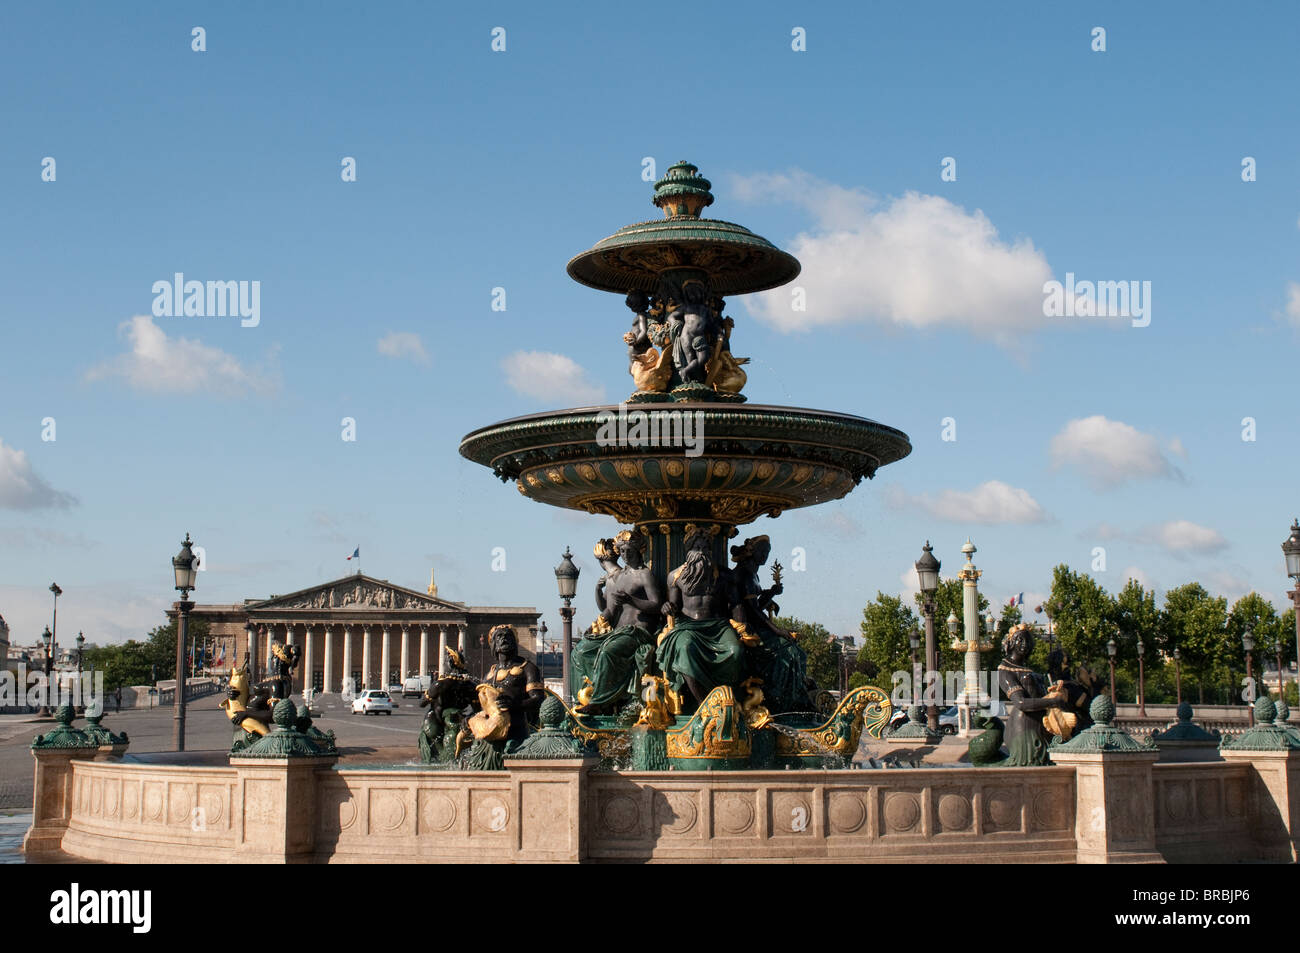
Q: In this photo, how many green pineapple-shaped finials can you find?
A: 10